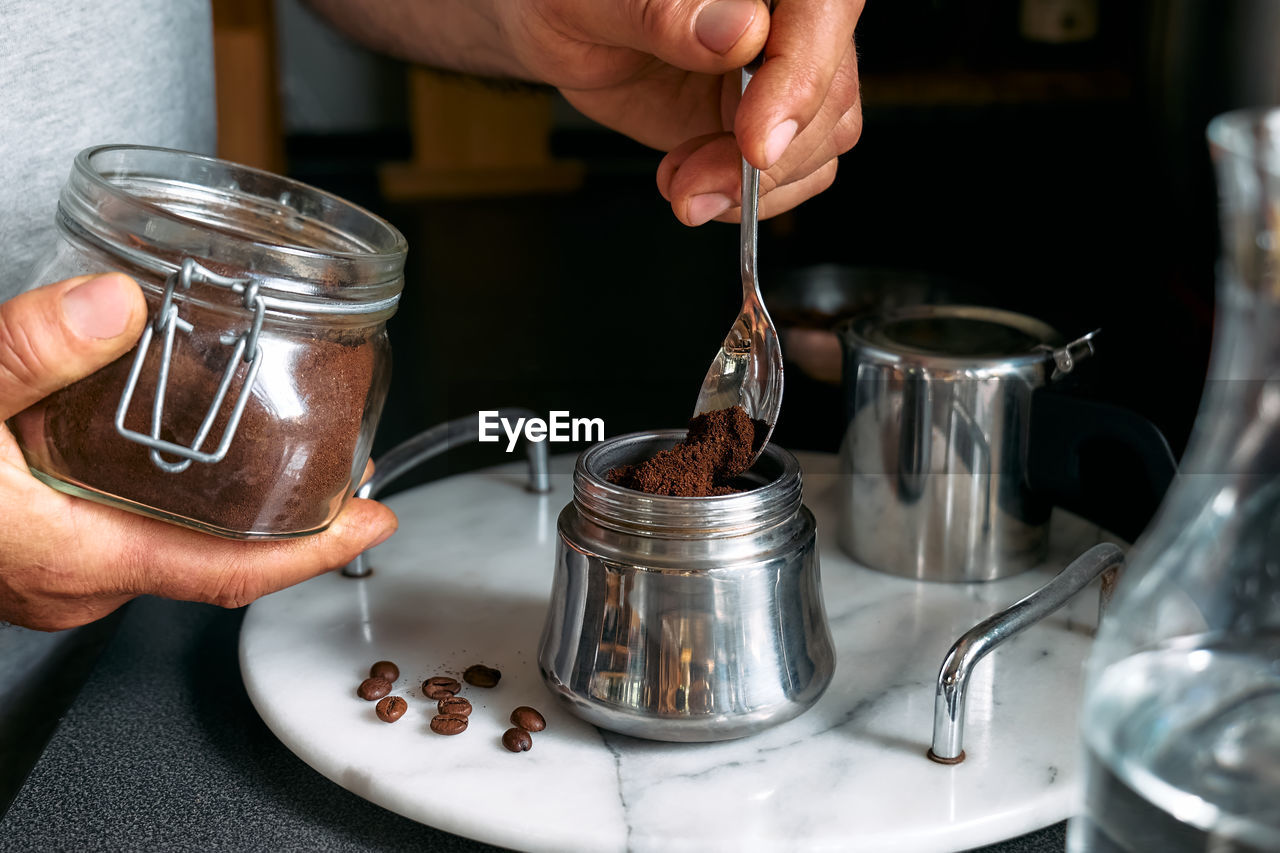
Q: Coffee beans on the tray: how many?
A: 9